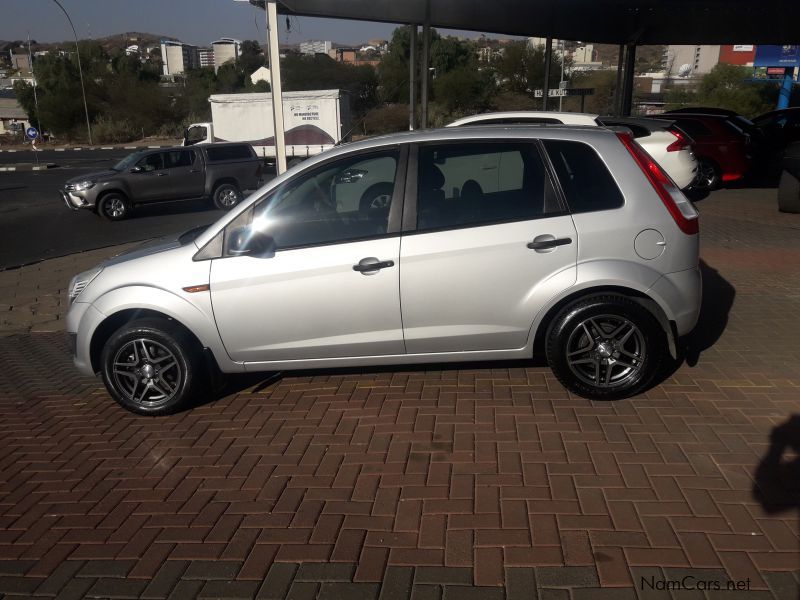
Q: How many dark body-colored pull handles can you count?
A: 2